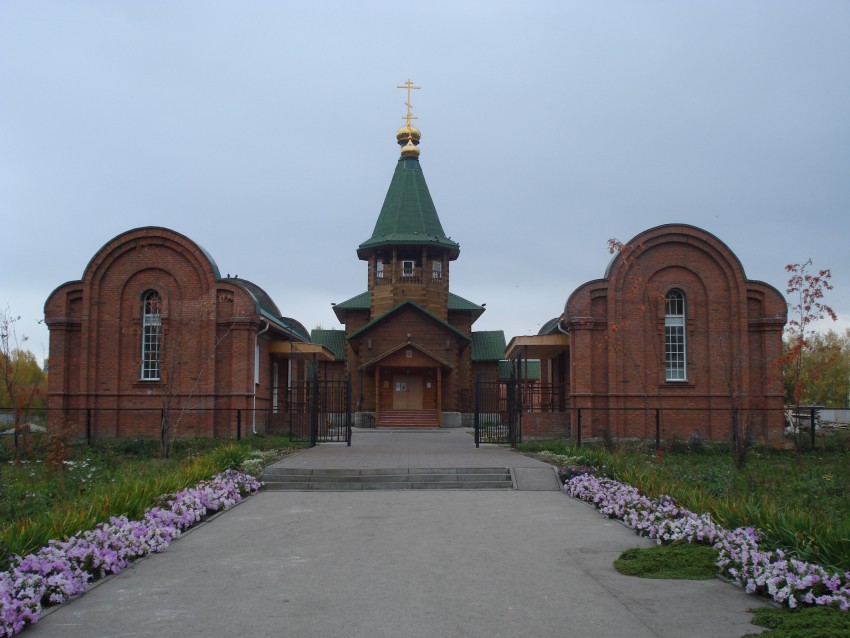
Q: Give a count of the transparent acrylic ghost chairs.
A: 0